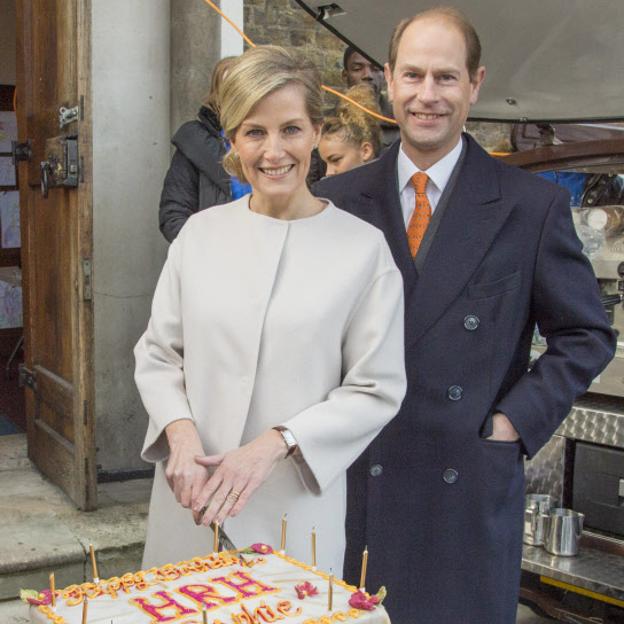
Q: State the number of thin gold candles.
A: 9